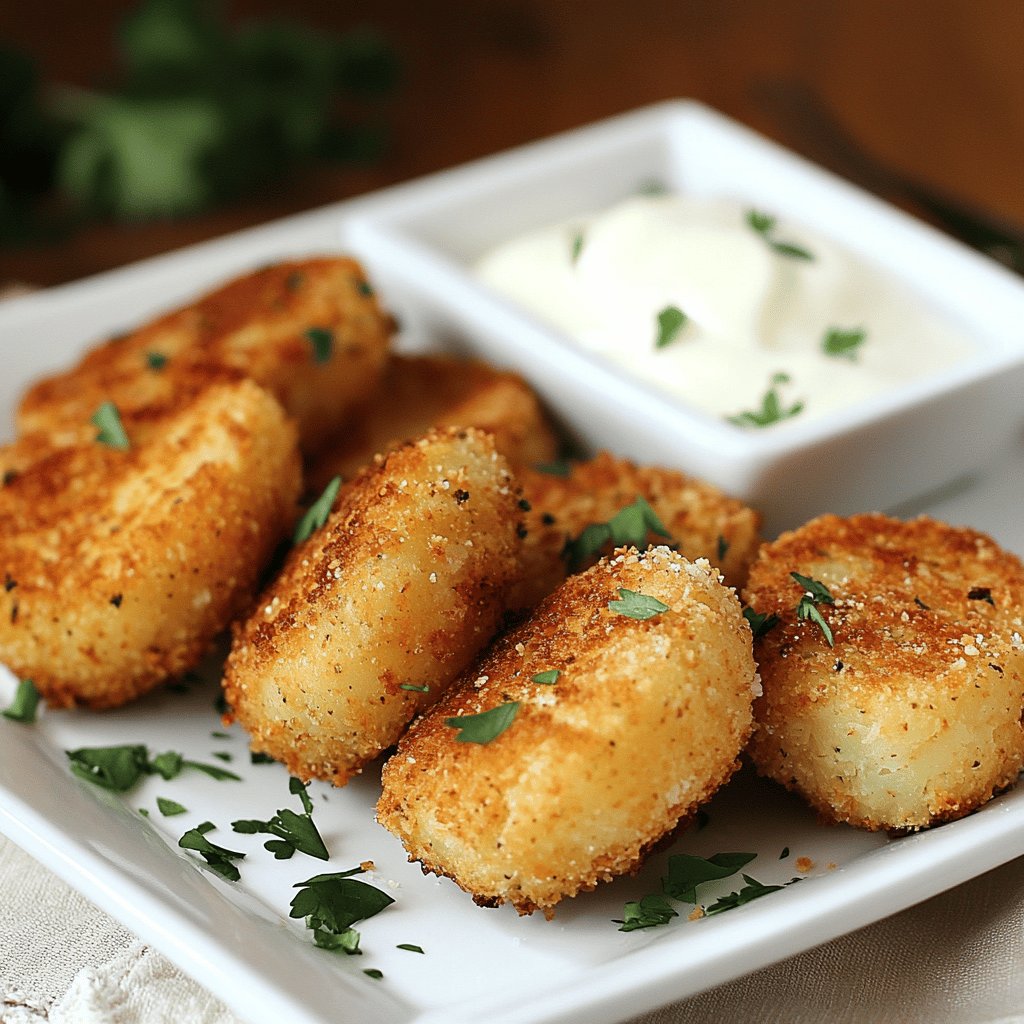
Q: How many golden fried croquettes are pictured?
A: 7